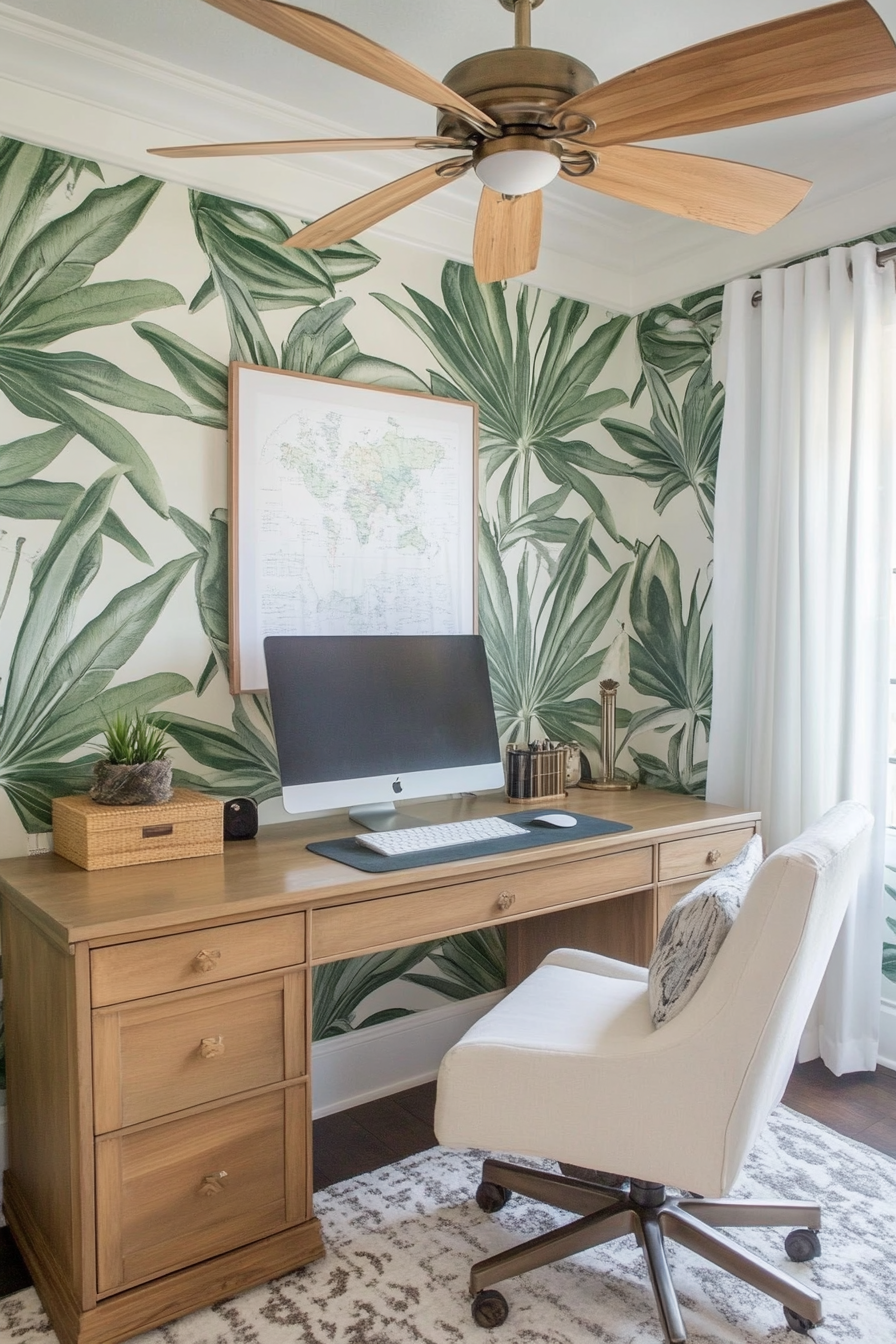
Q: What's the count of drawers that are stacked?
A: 3